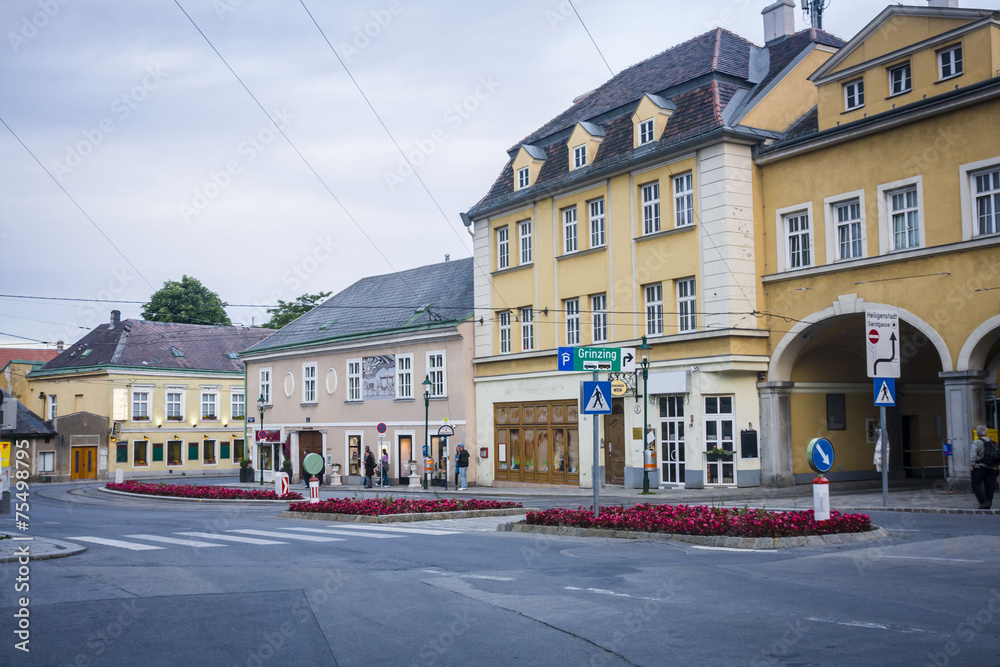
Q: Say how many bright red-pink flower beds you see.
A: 3